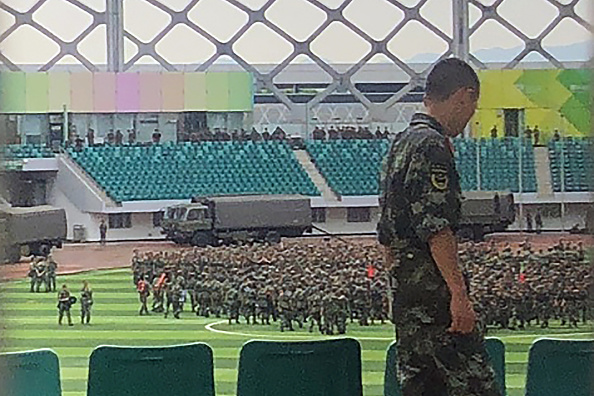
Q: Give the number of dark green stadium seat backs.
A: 5